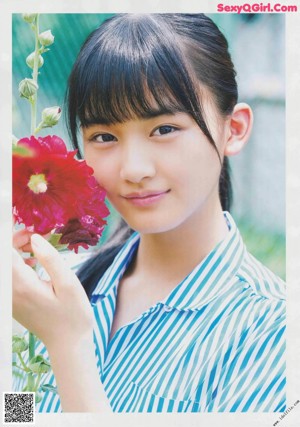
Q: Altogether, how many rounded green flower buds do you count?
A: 7